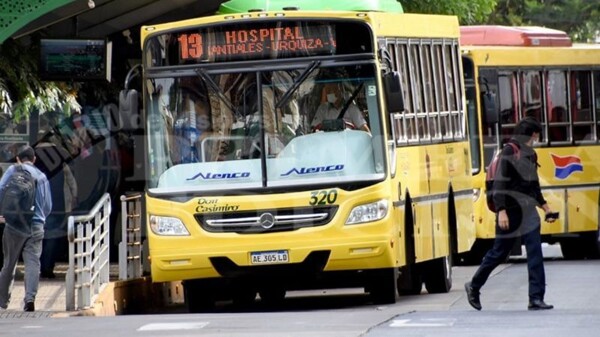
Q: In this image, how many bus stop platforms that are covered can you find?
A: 1